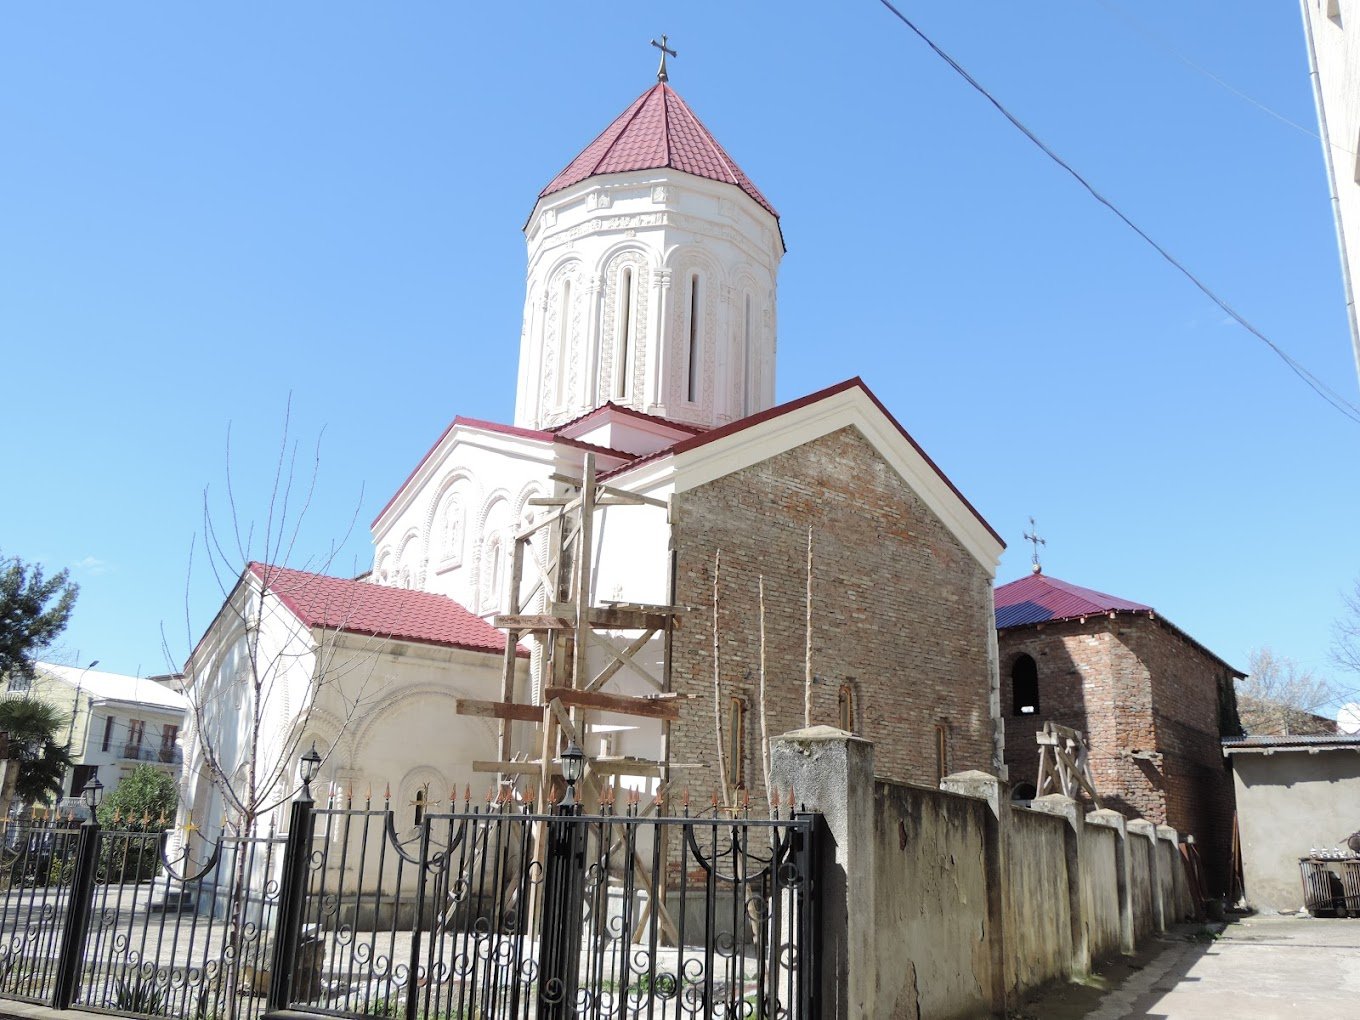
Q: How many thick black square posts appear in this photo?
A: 4